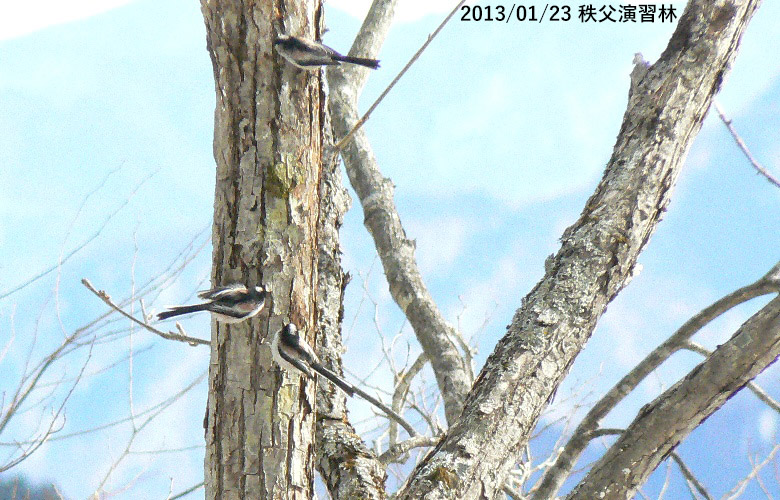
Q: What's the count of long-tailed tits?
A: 3